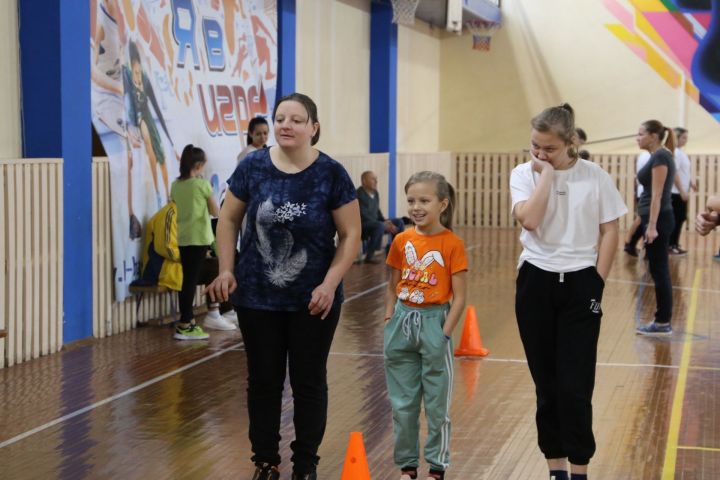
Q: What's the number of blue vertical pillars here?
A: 3